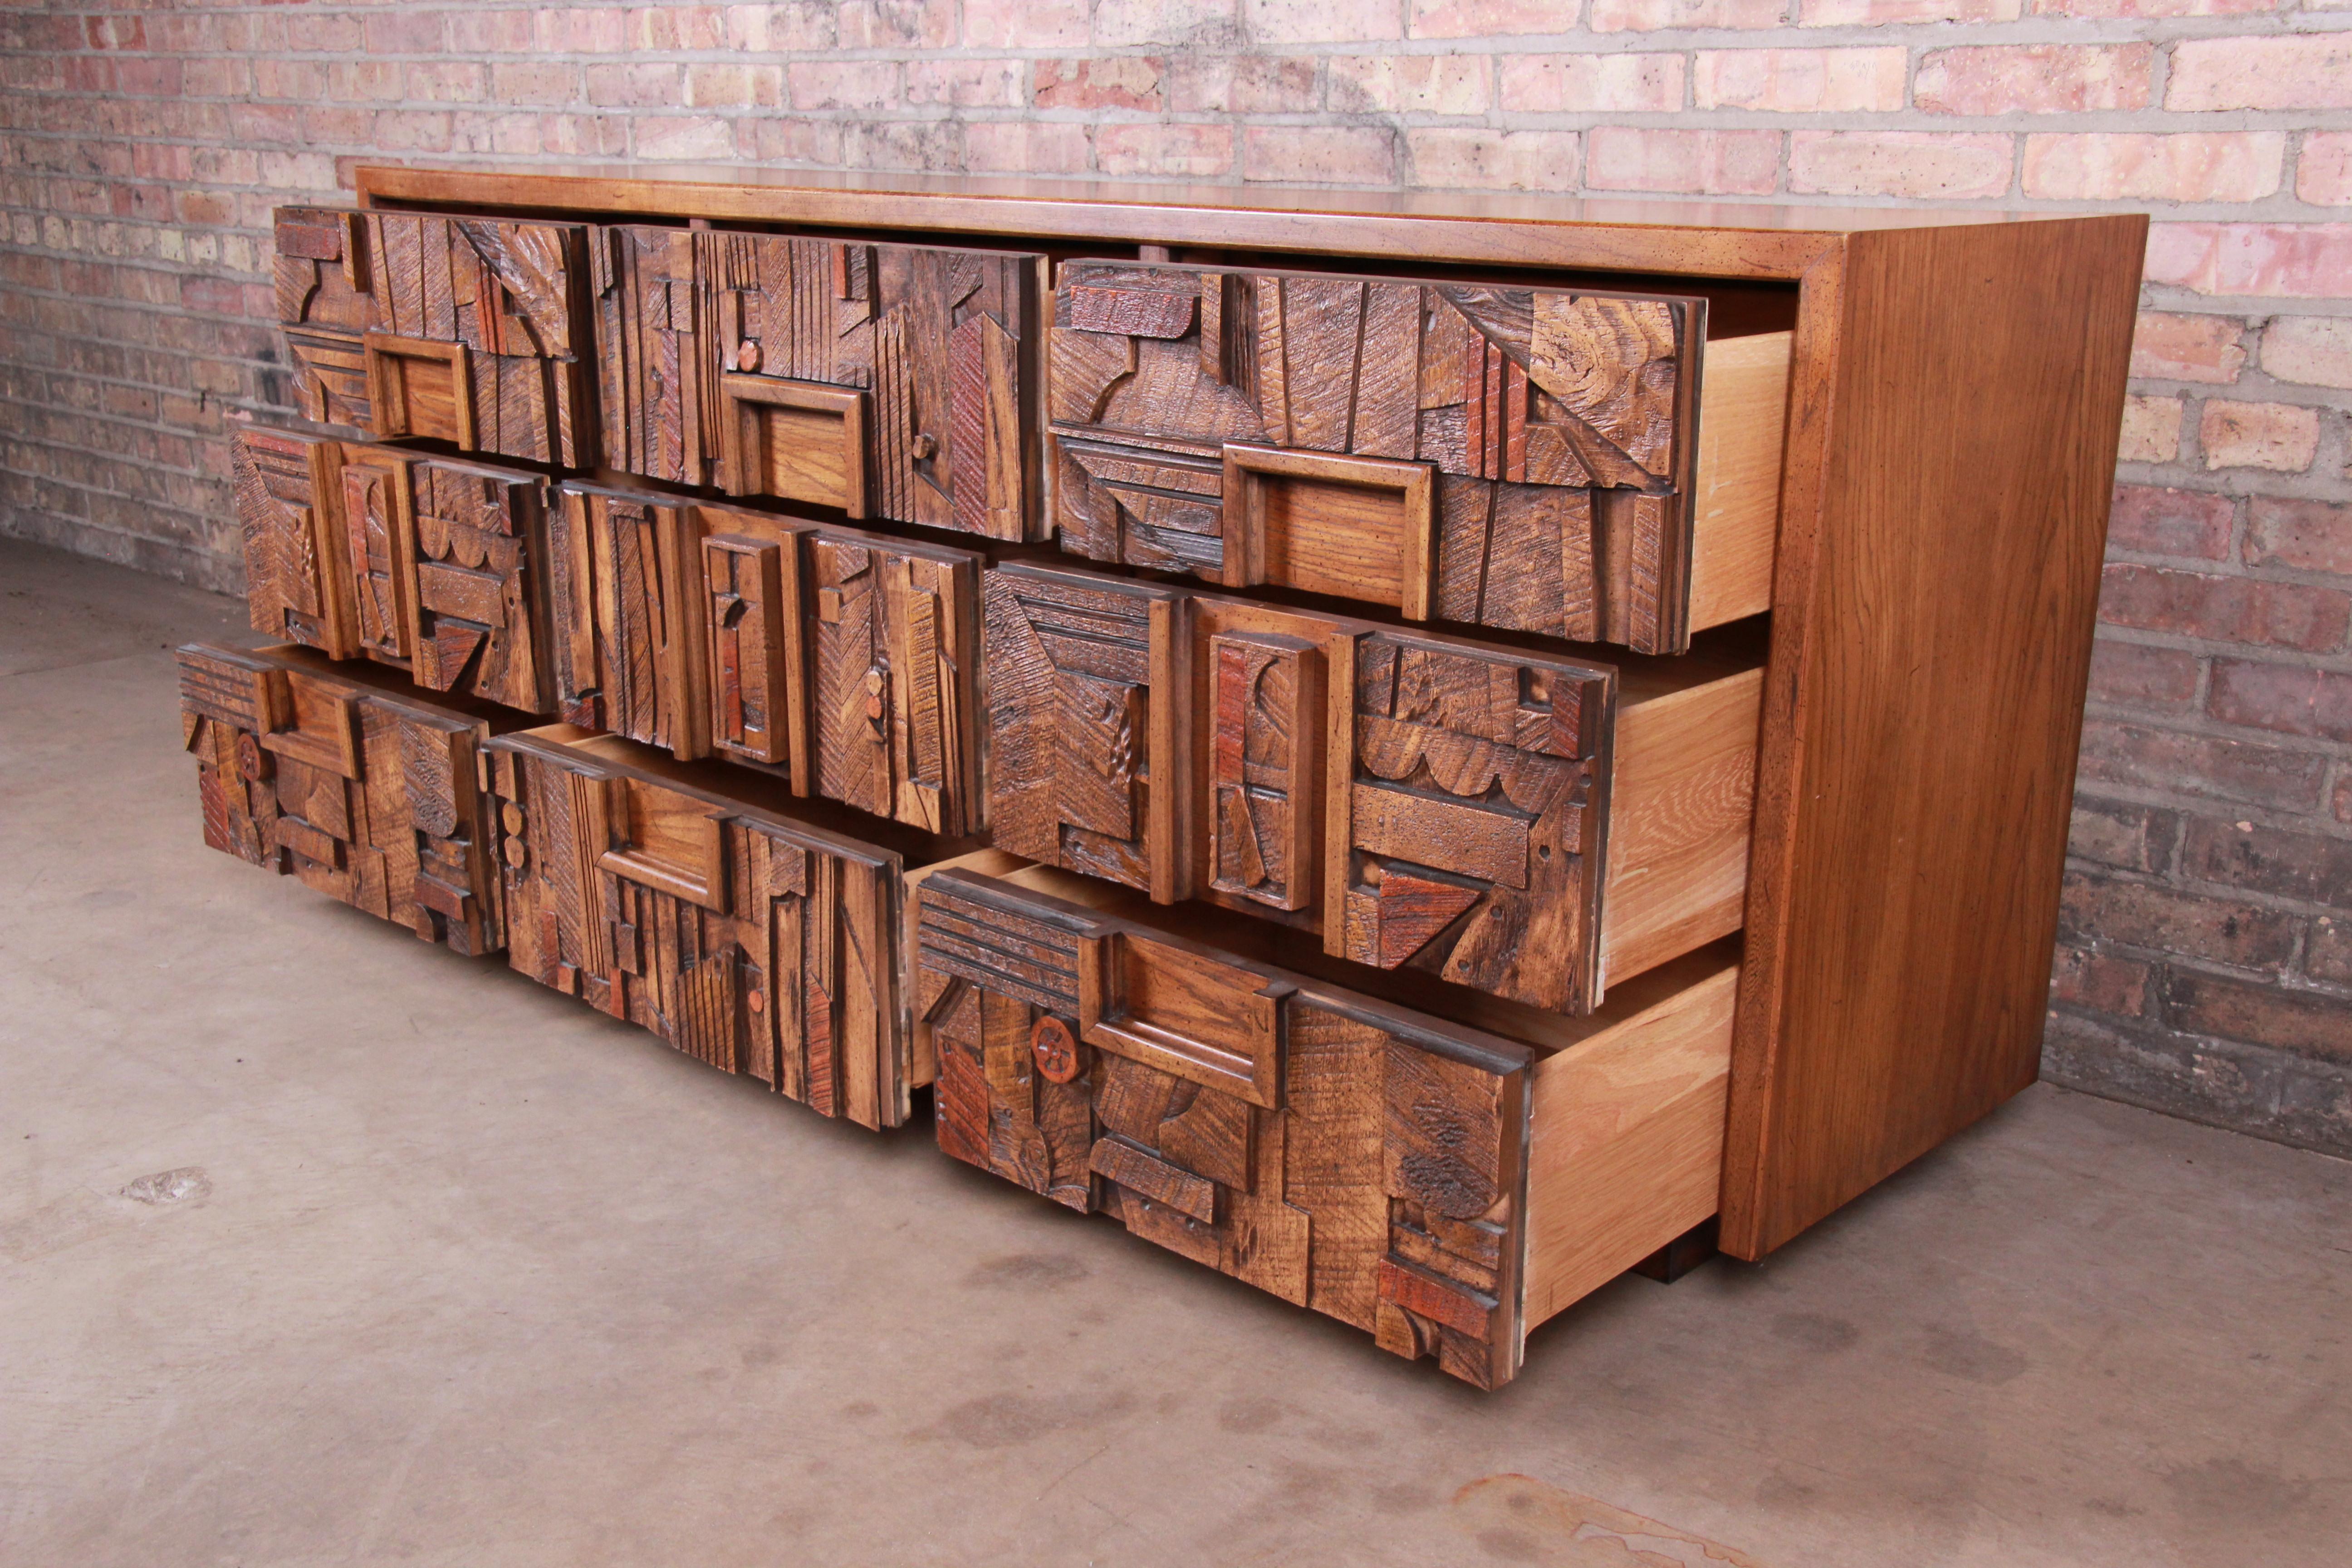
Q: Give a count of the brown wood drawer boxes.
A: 9